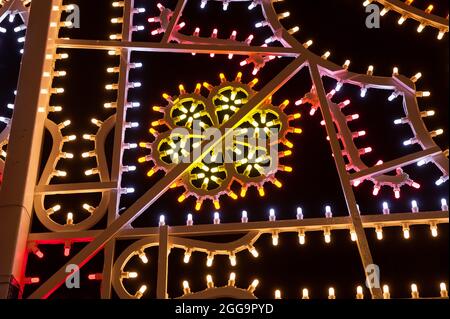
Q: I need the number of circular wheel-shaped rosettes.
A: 6